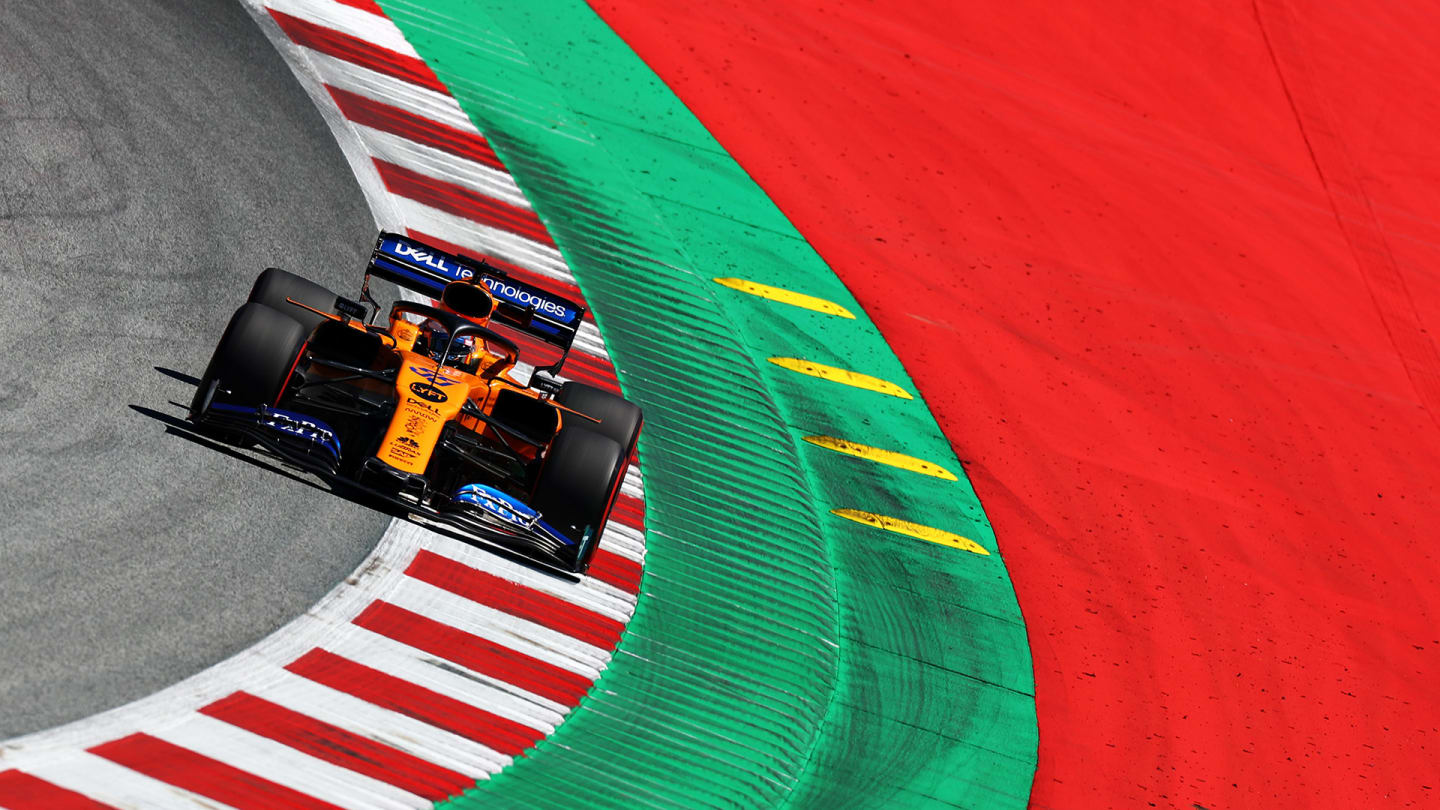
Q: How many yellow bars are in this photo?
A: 4